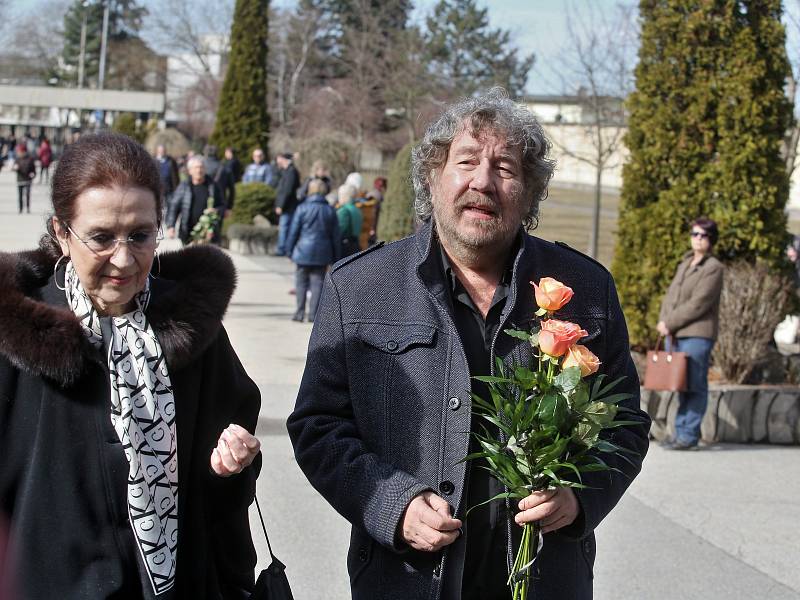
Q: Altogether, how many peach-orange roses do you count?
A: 3